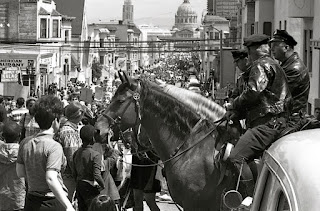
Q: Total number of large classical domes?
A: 1